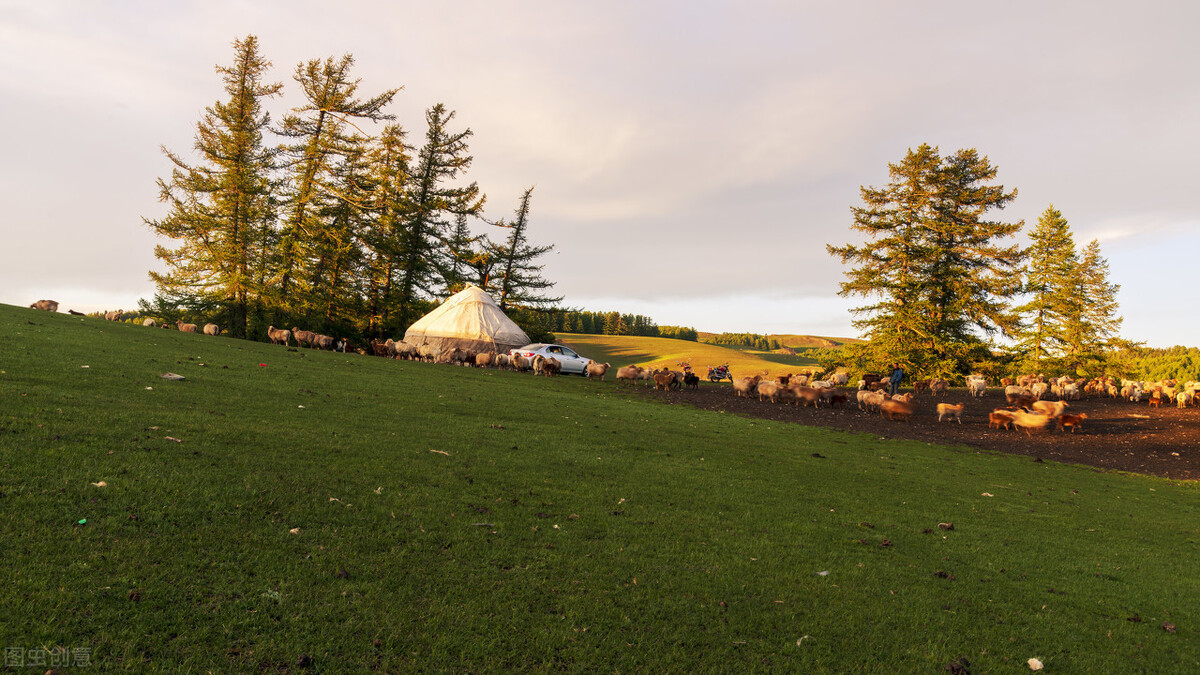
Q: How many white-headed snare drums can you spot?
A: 0